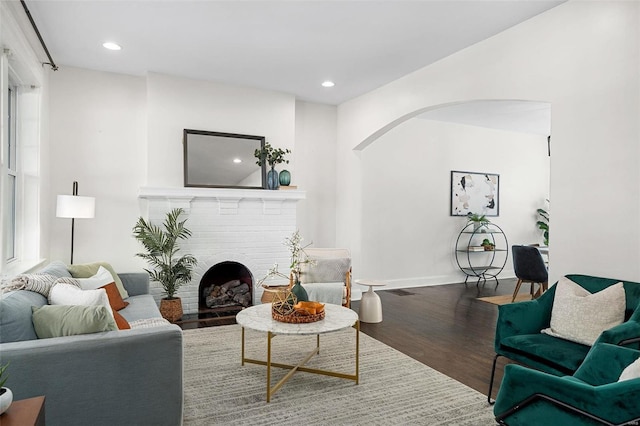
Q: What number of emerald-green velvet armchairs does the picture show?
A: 2